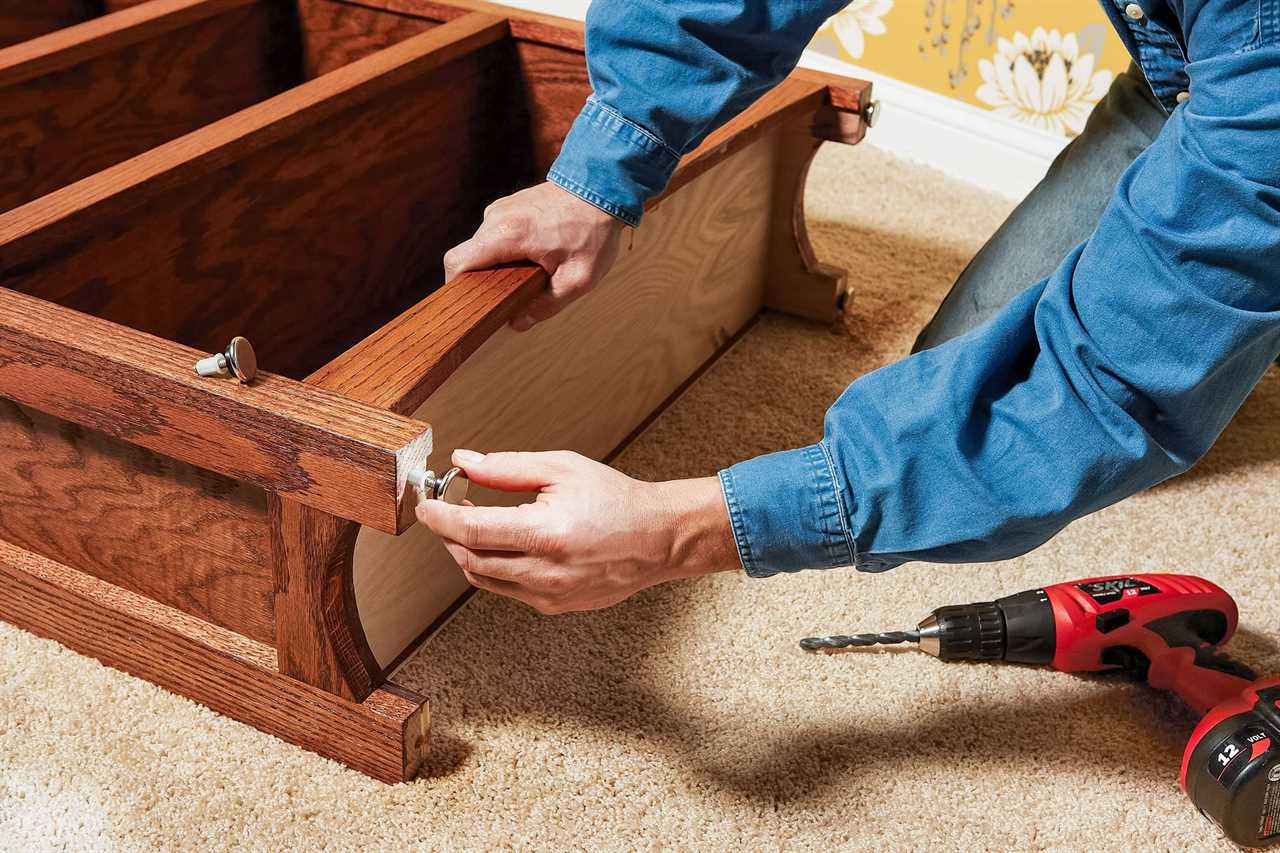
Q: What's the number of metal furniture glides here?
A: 4